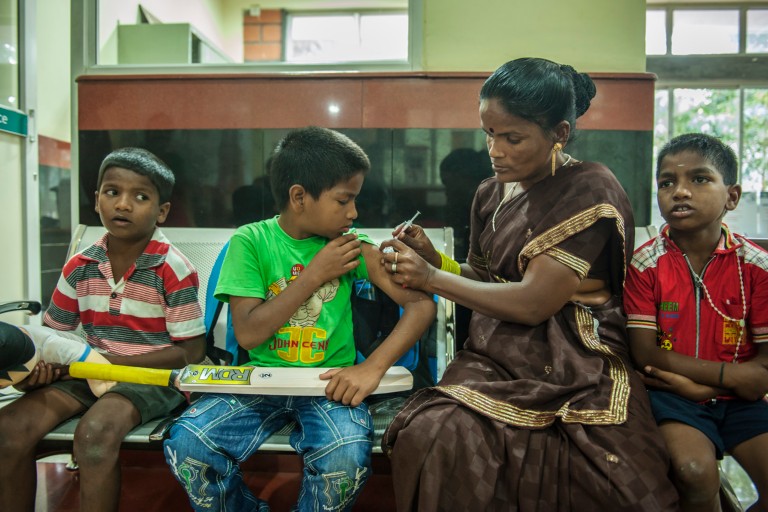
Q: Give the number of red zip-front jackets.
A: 1